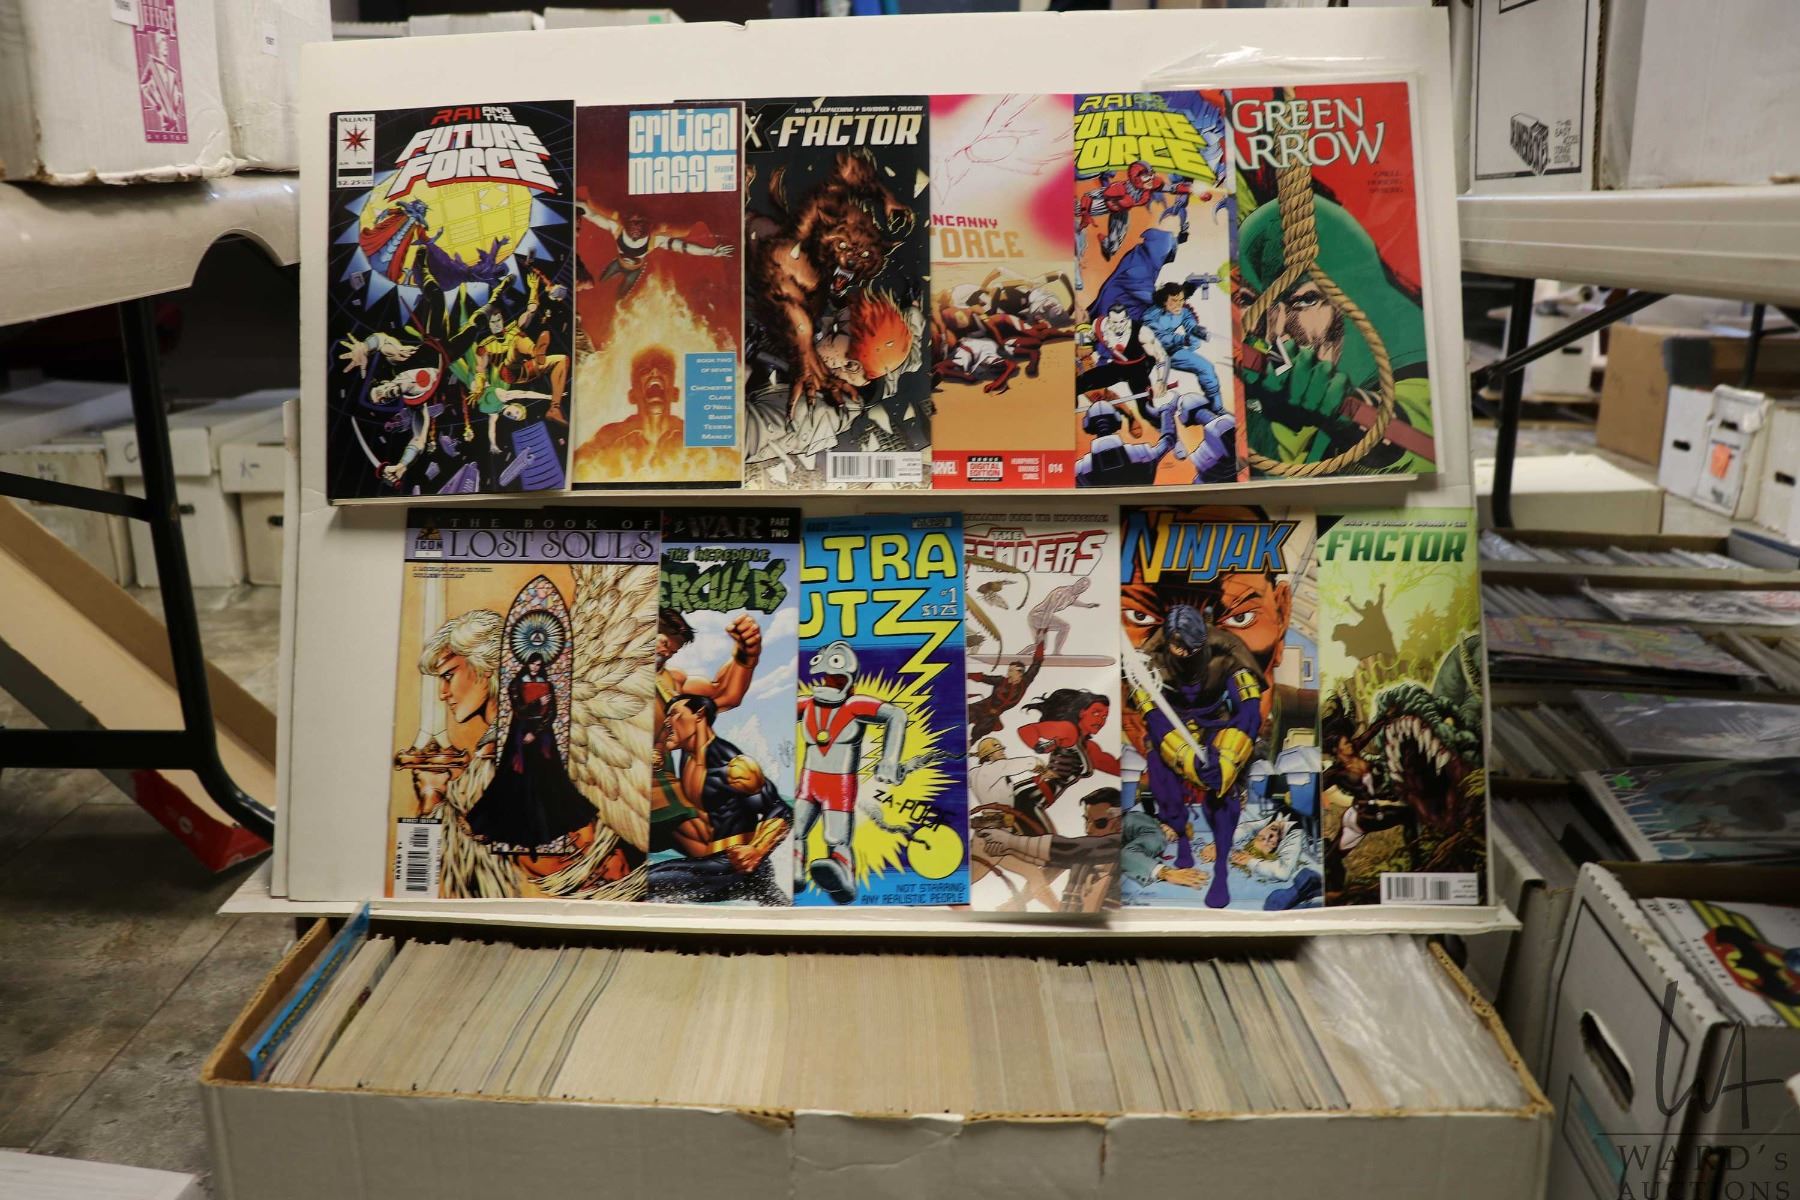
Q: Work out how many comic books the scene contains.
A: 12